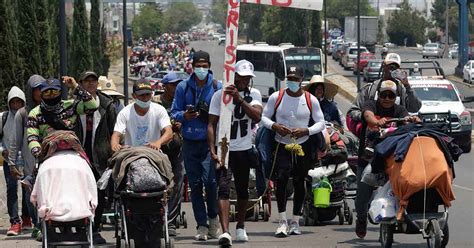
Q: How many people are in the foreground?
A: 13